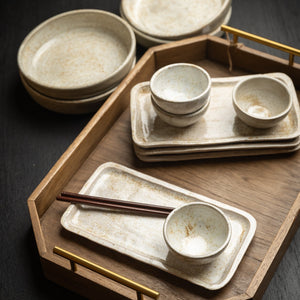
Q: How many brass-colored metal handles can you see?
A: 2